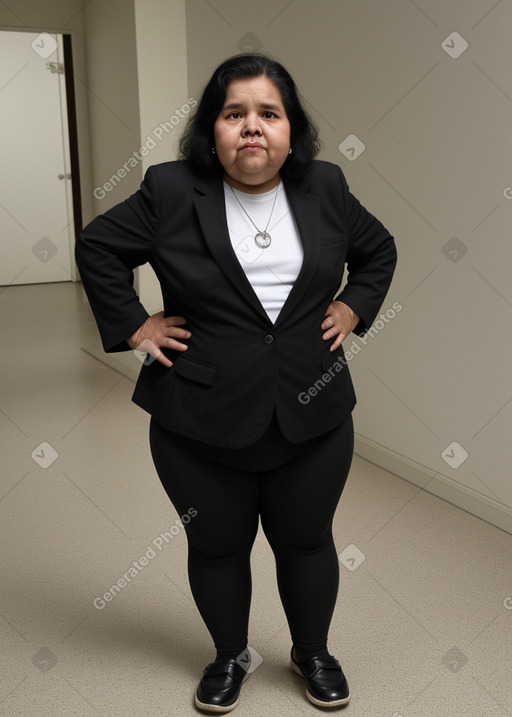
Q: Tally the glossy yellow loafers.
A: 0